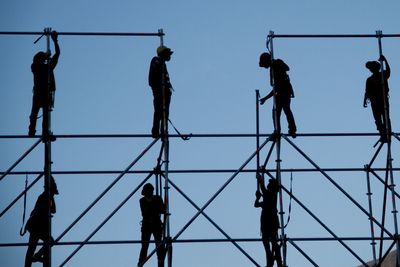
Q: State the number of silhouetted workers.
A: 7